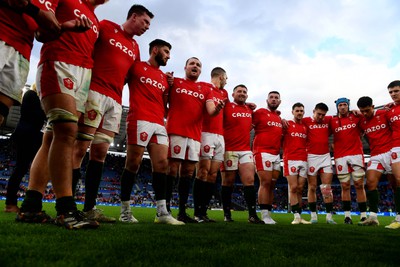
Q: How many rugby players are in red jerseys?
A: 13